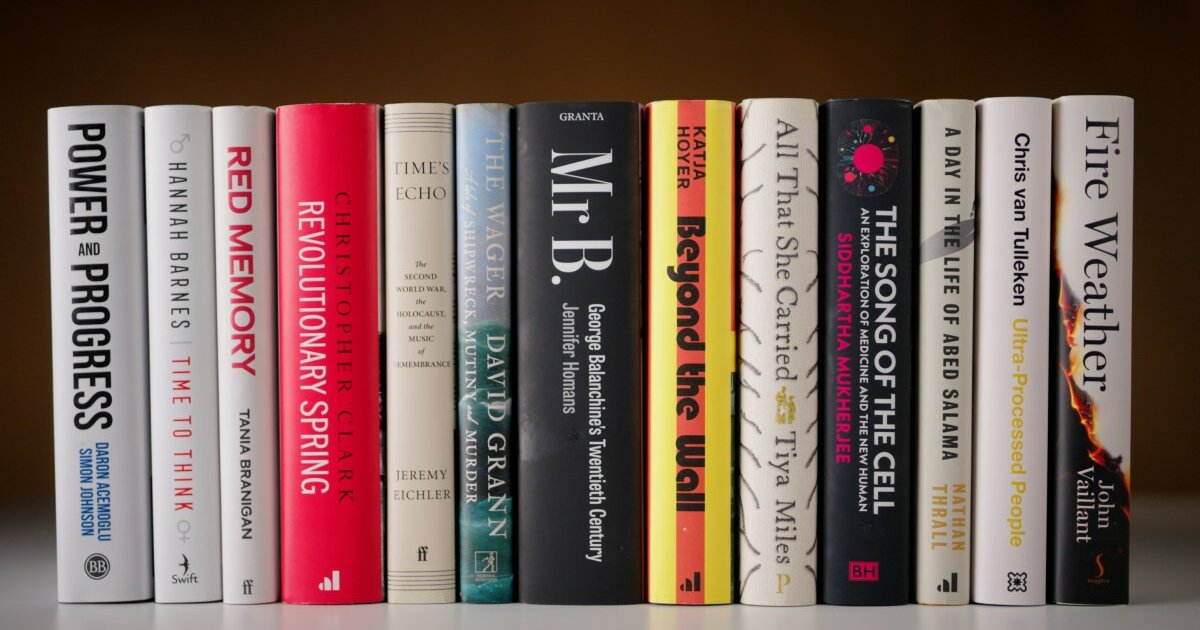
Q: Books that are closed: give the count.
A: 13